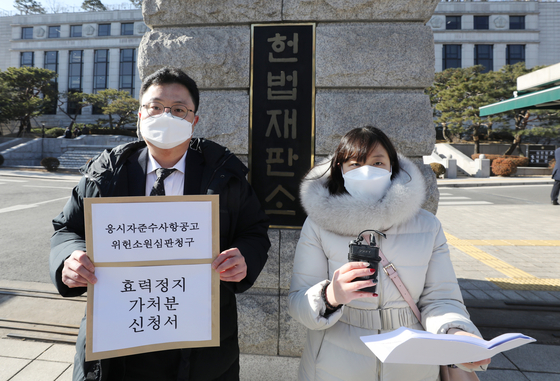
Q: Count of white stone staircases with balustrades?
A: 1